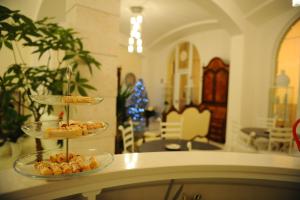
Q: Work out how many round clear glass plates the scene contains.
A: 3